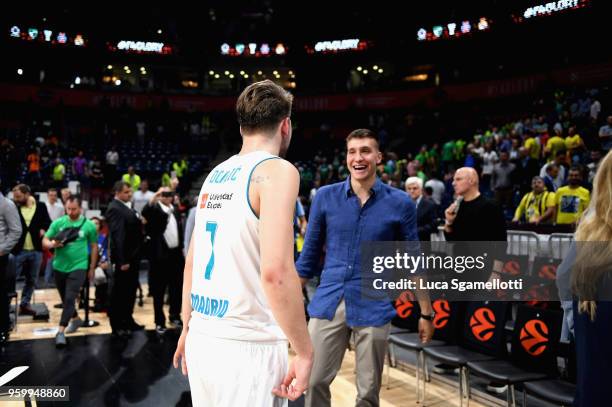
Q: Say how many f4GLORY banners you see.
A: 3